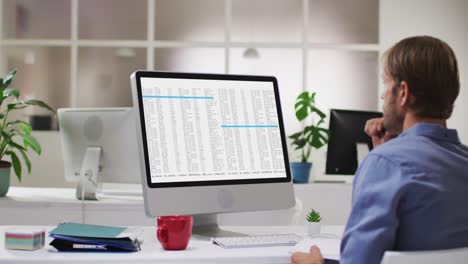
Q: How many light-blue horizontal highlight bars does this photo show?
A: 2